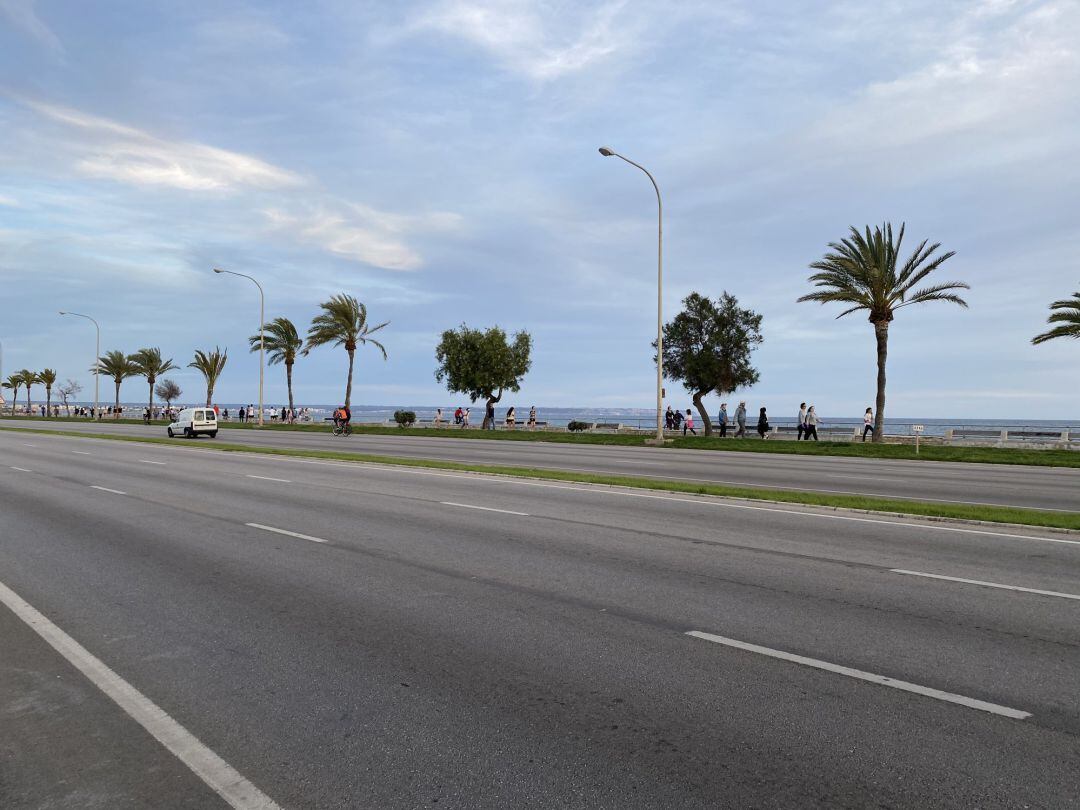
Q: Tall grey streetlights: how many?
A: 3